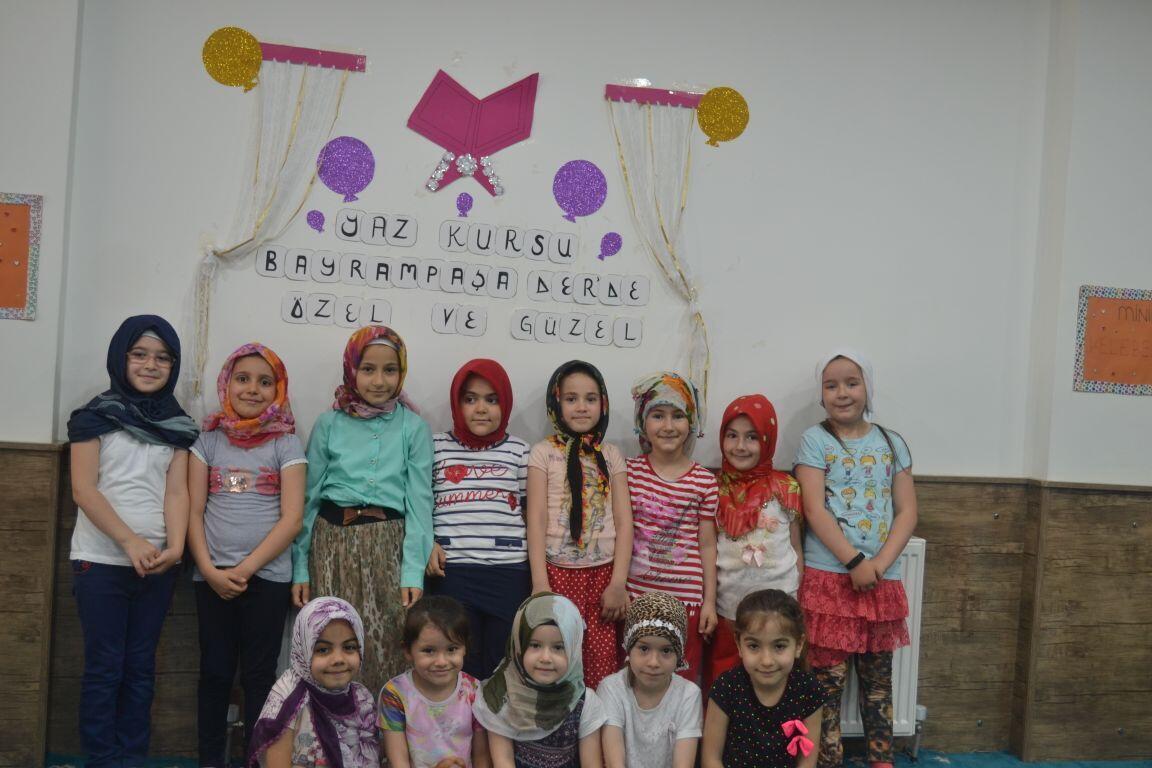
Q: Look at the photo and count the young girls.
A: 13